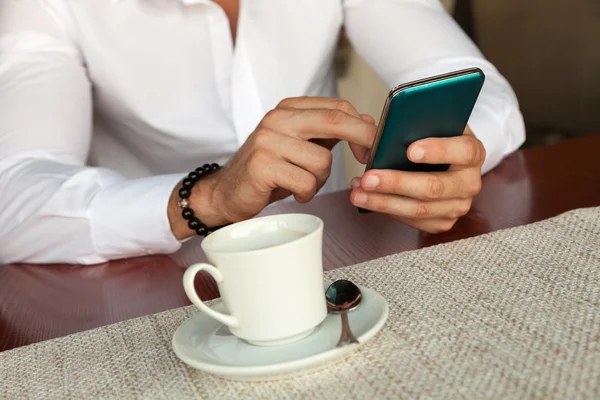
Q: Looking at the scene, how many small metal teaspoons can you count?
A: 1